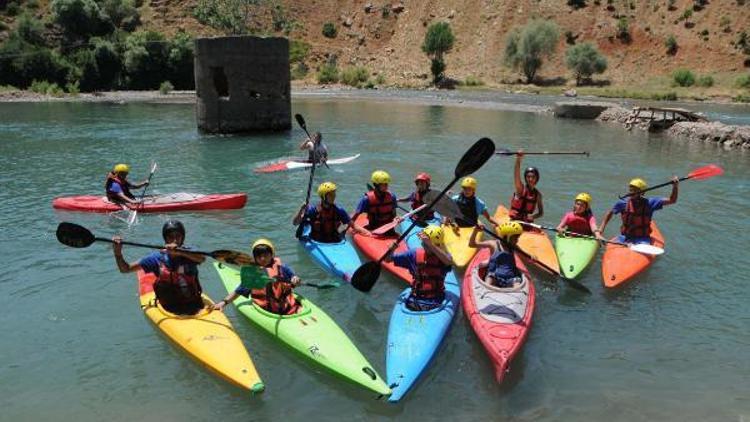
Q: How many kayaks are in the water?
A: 13